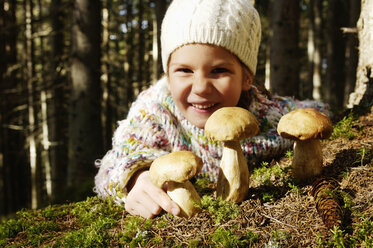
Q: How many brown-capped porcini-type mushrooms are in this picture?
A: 3